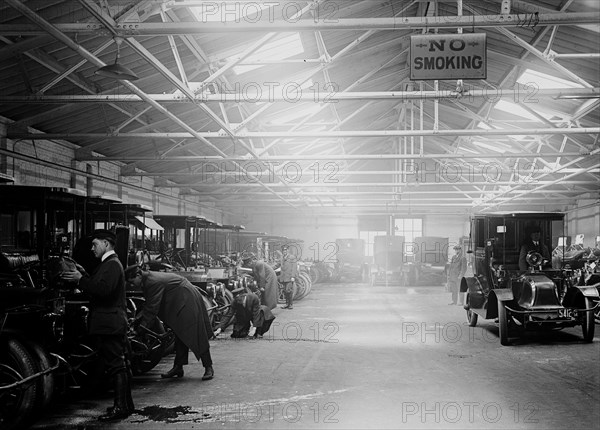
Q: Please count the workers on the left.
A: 5